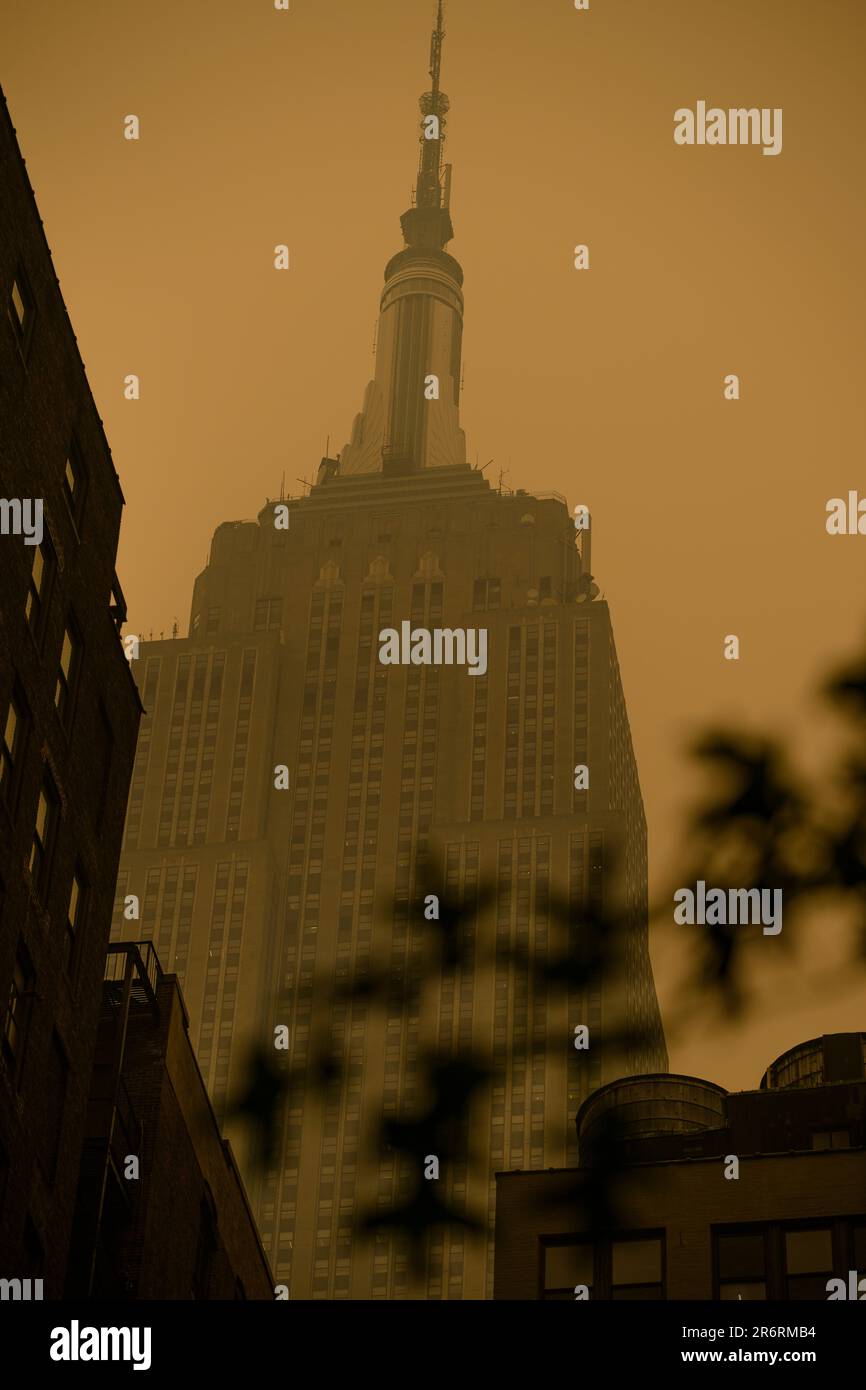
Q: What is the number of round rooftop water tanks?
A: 2